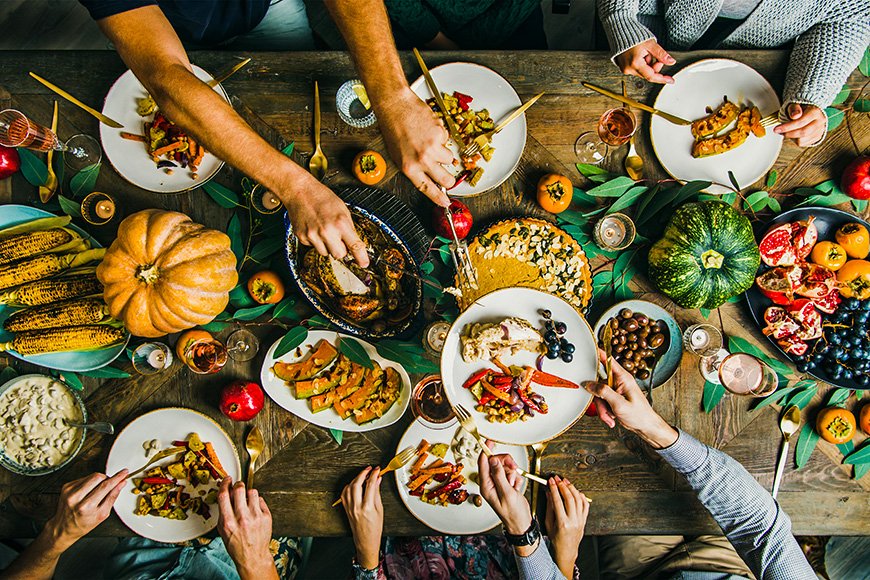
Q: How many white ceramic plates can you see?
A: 7